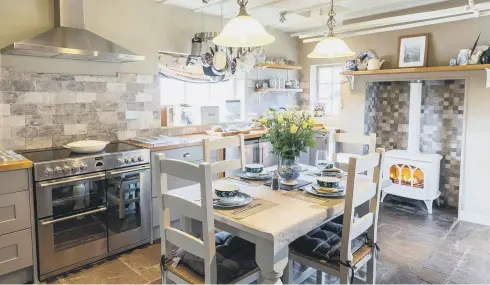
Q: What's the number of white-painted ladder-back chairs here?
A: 4